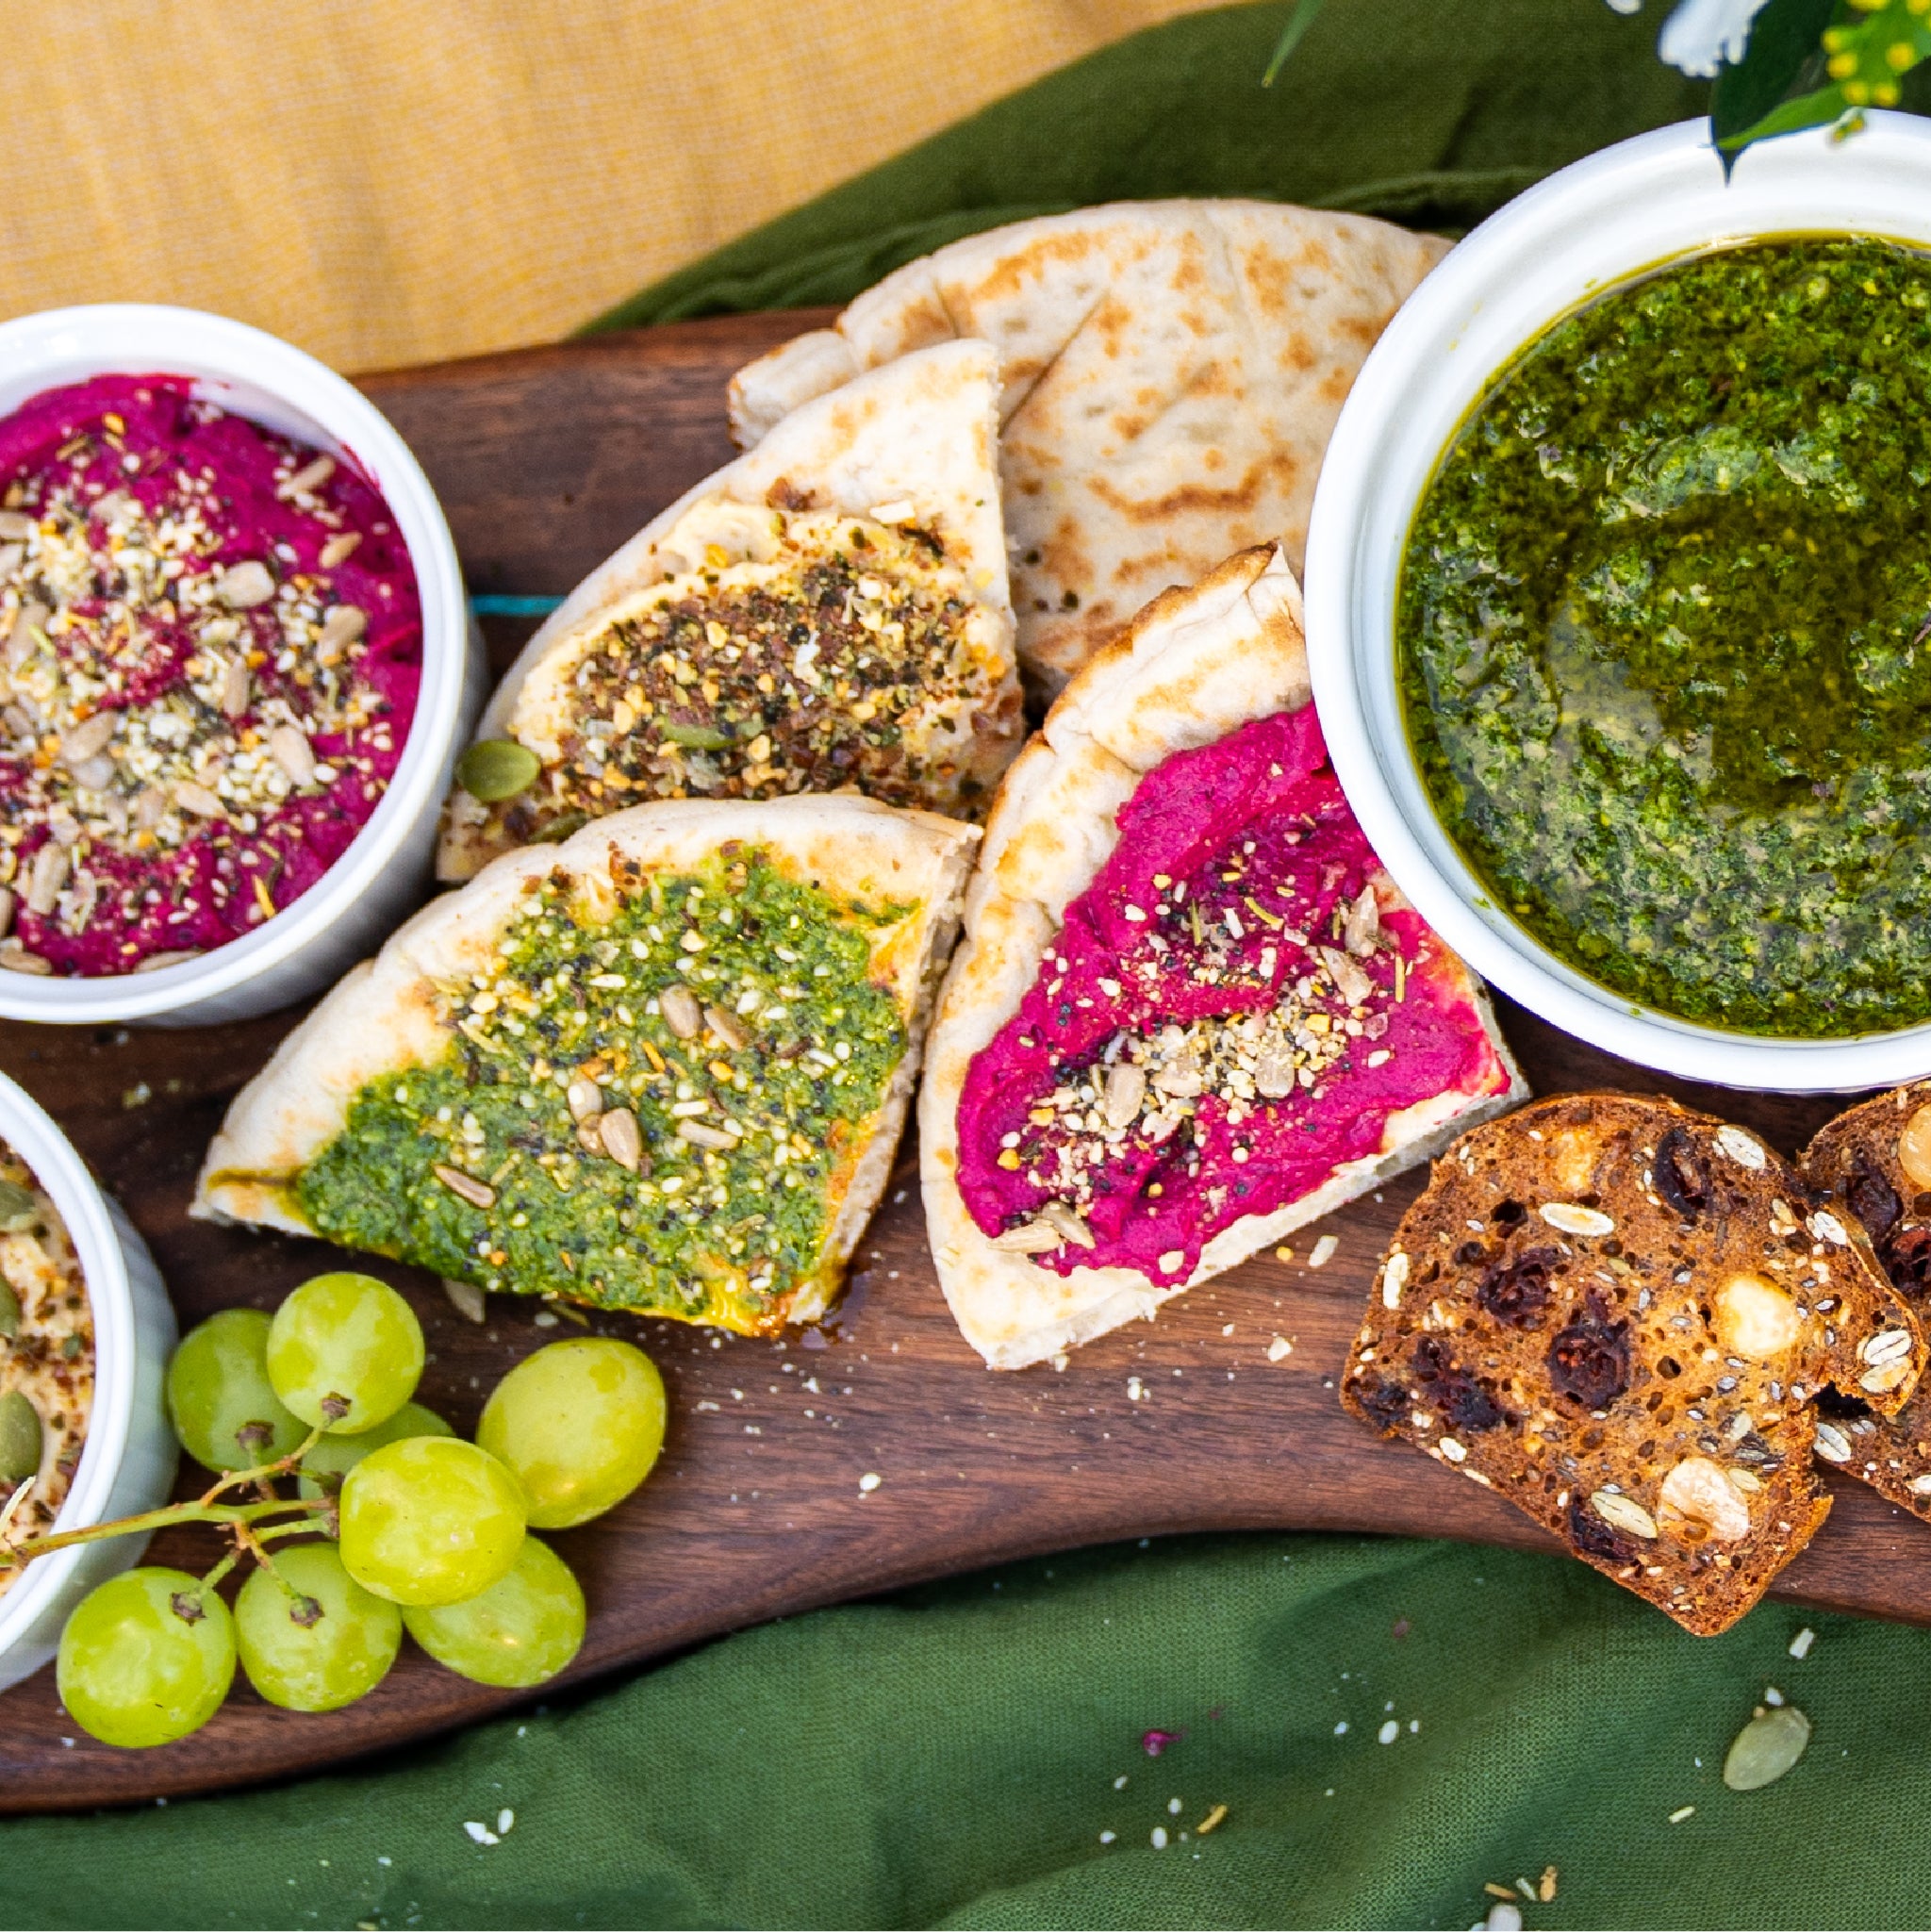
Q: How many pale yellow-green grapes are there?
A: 8